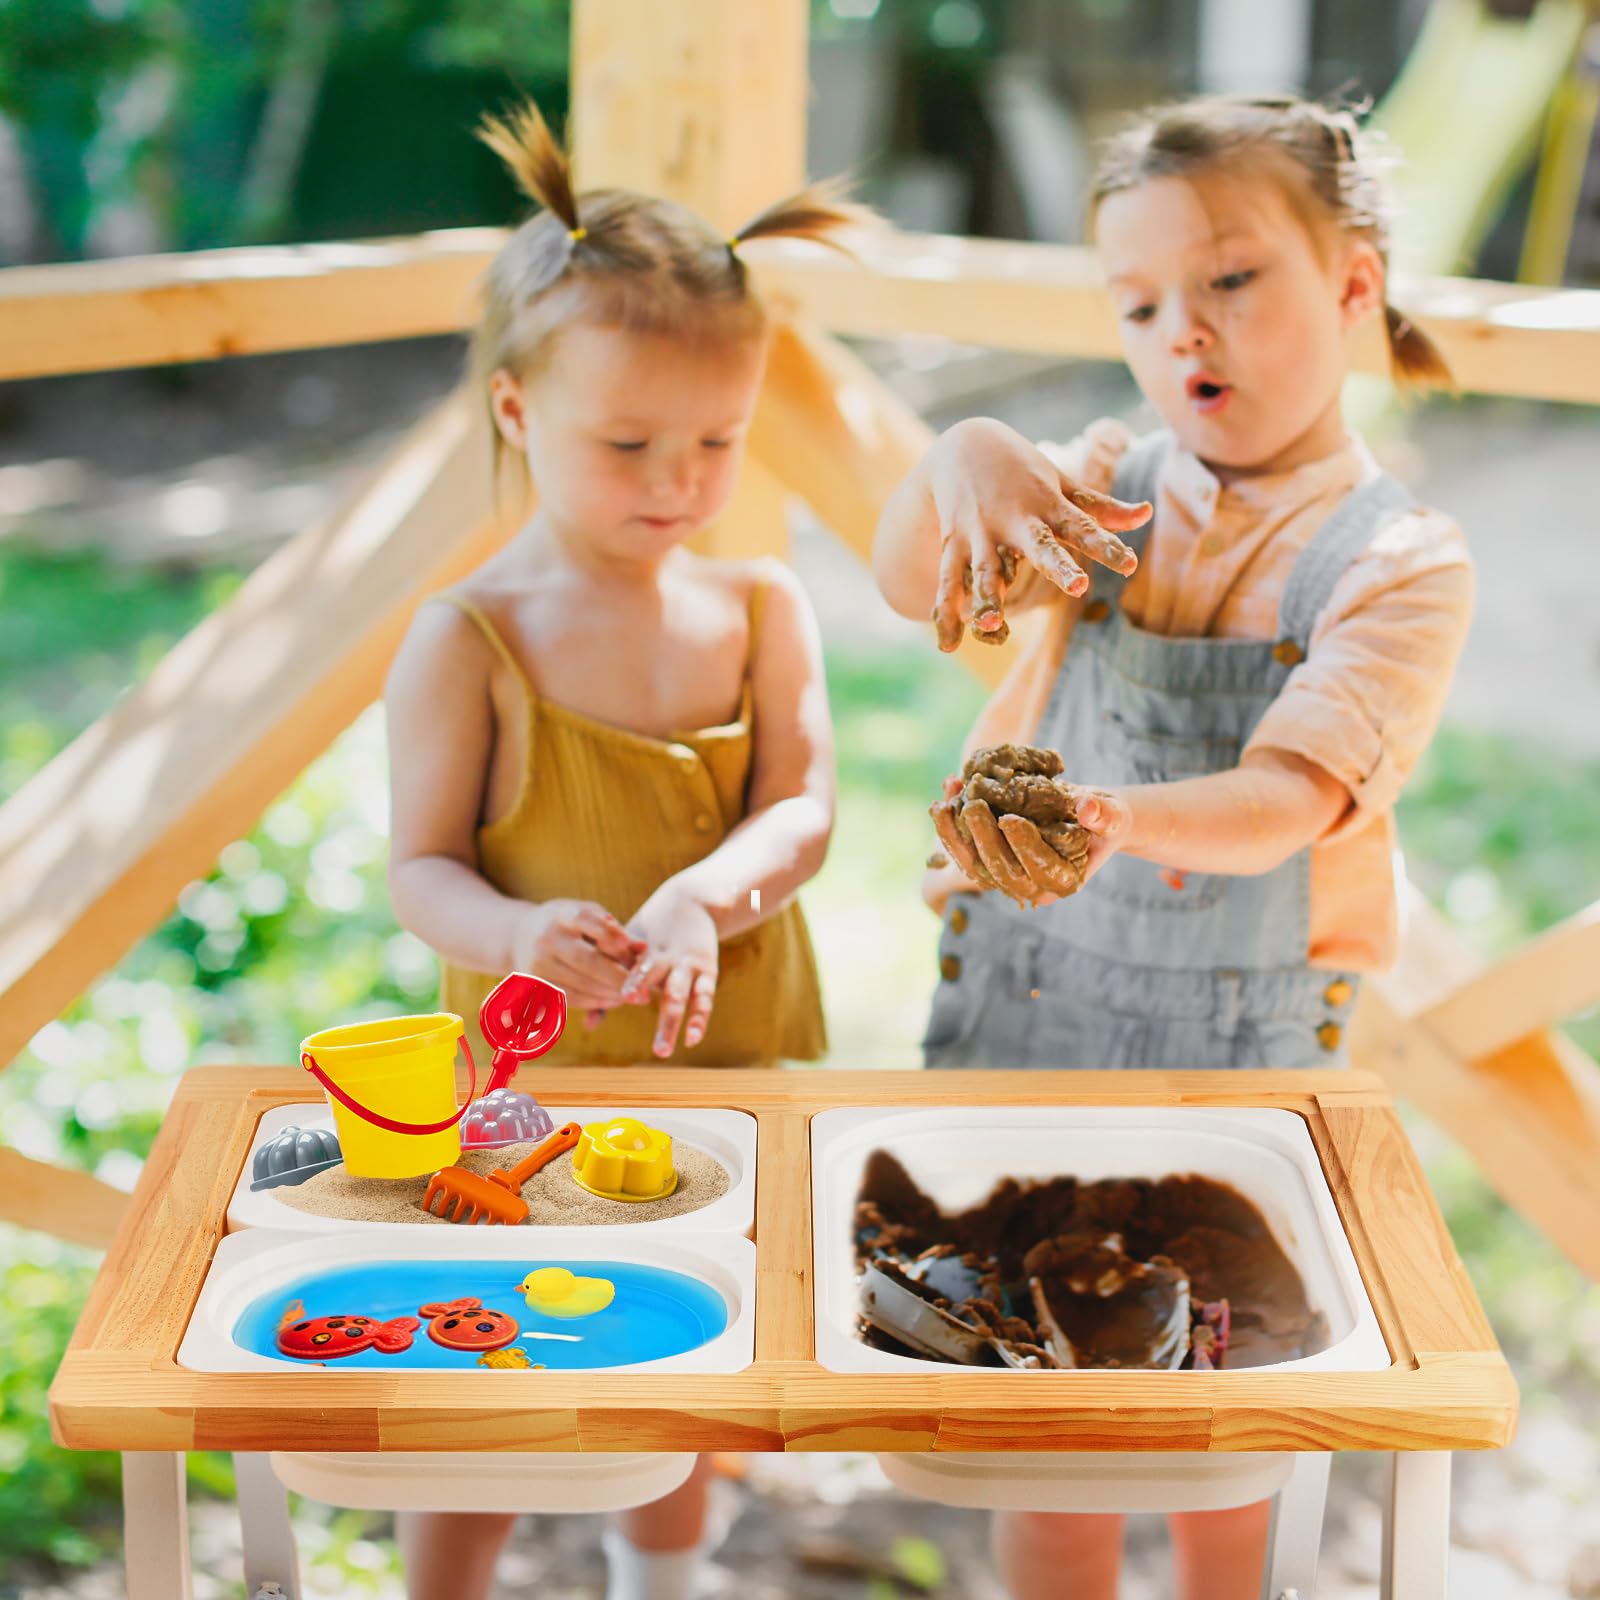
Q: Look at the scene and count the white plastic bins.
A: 3